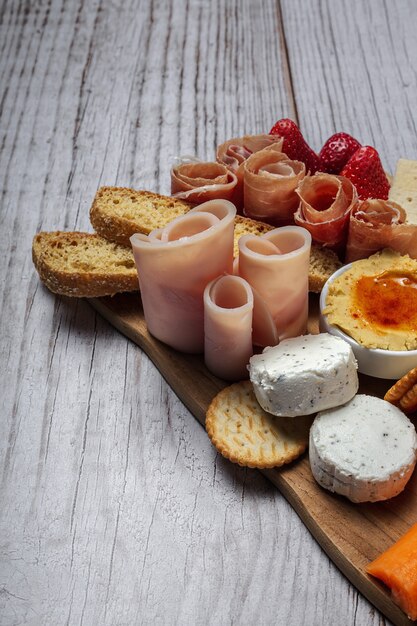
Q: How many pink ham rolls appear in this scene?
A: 3